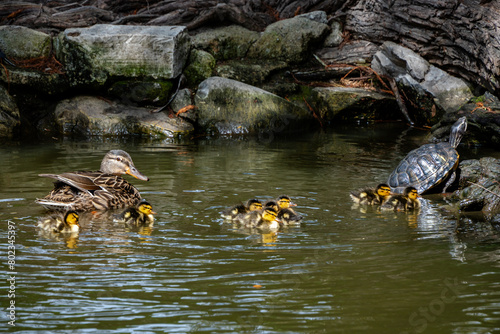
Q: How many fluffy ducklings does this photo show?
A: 8